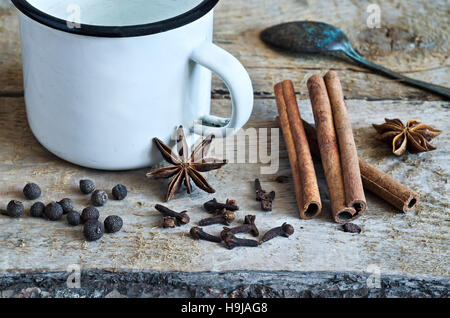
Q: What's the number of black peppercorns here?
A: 12